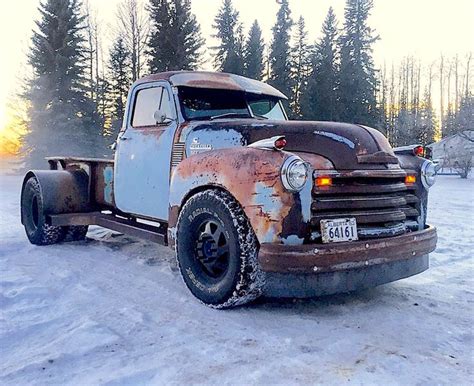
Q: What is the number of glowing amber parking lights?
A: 2